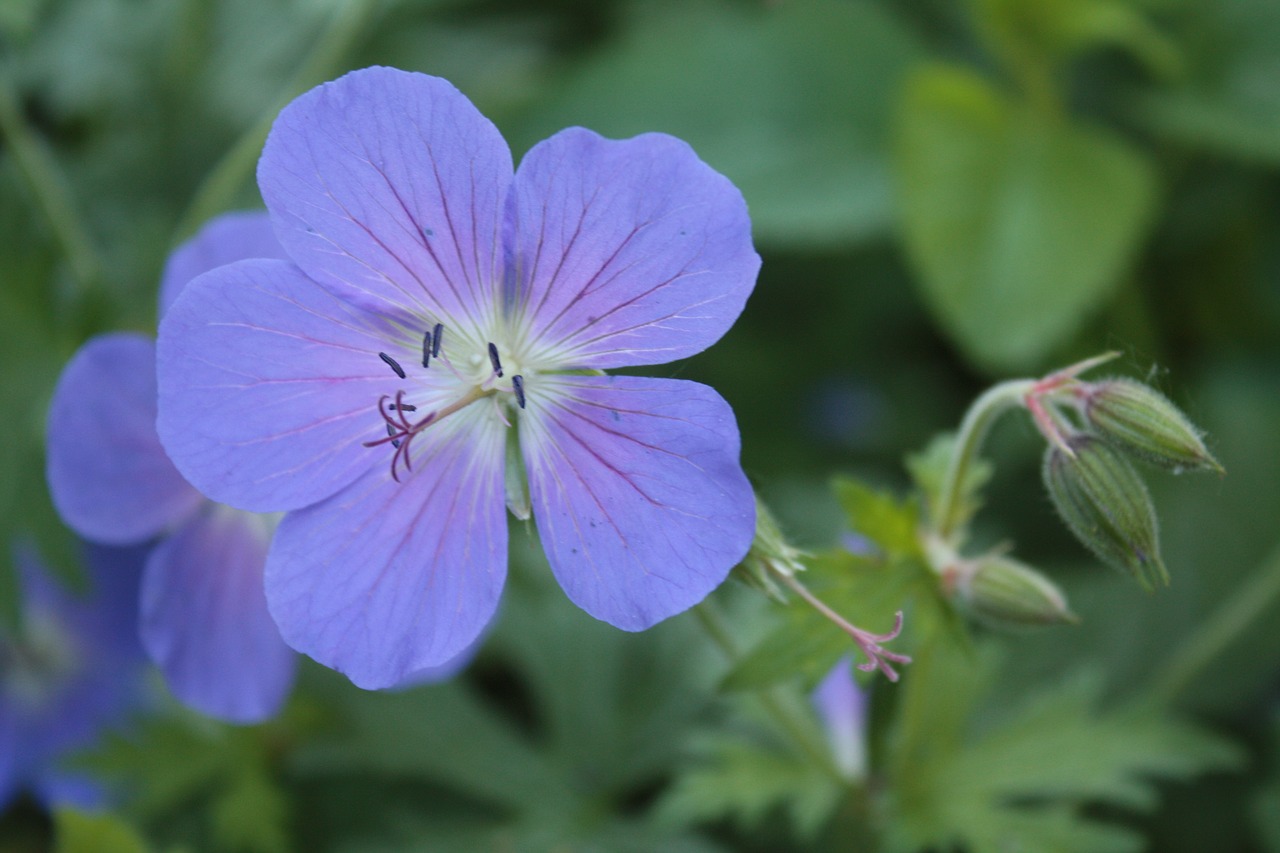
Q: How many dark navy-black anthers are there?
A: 7